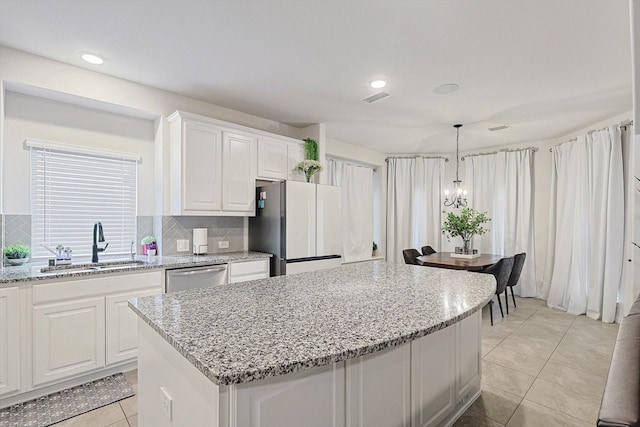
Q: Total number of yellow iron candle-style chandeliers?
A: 0